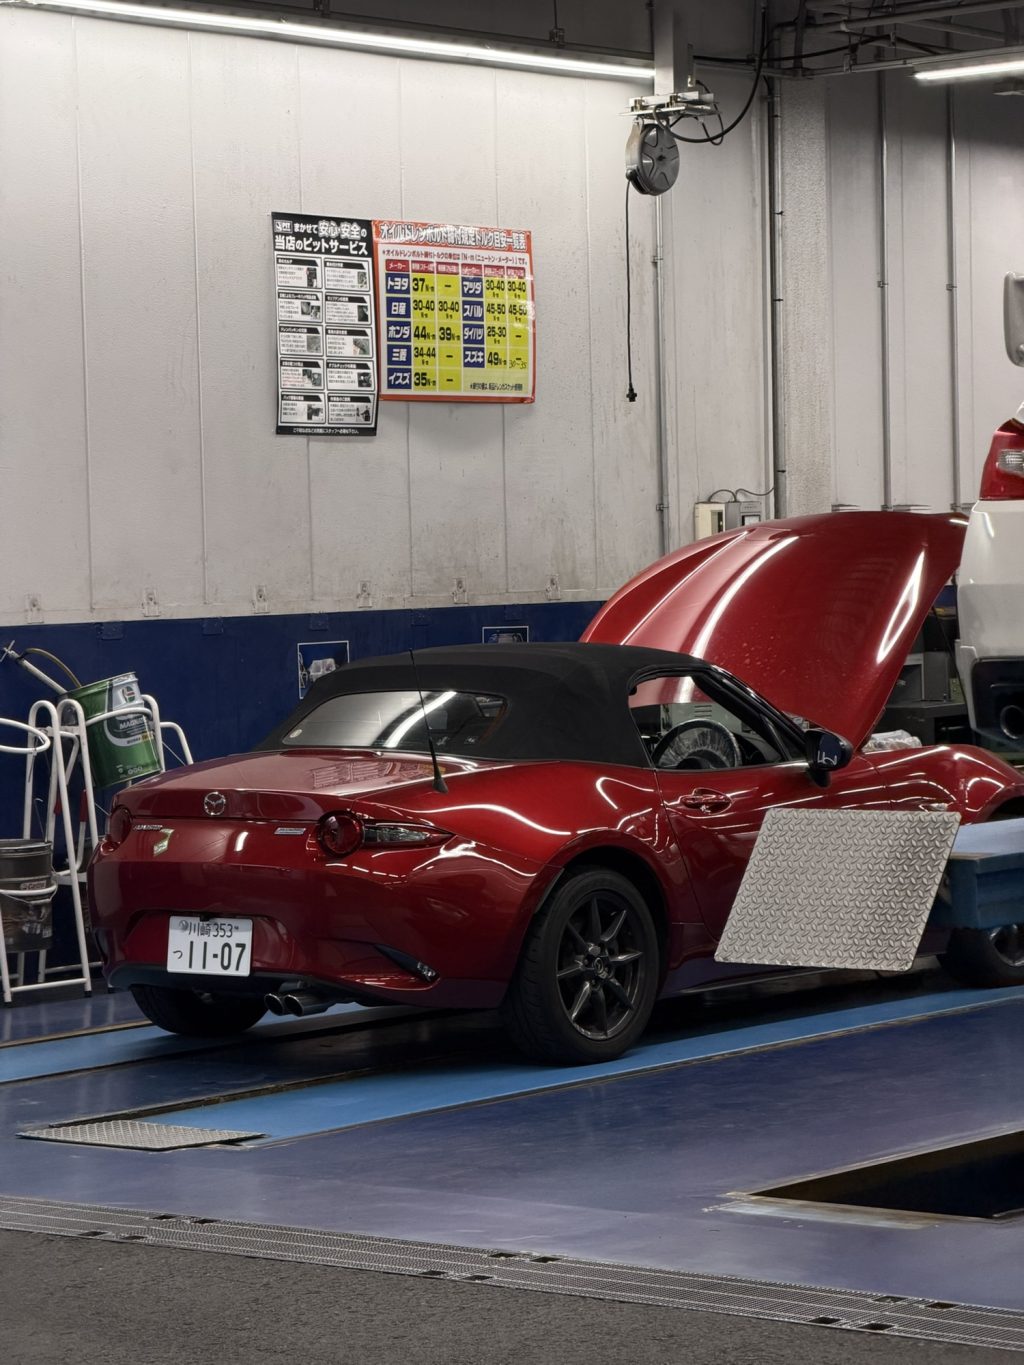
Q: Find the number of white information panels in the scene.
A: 10